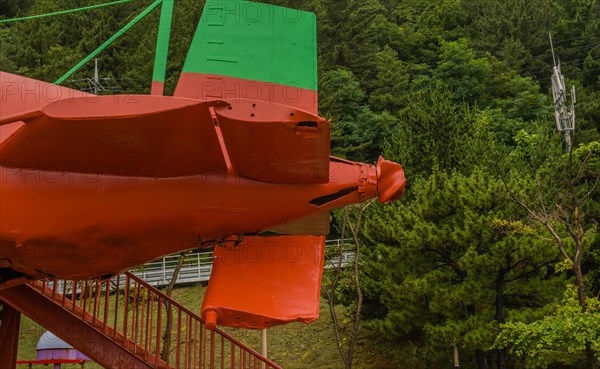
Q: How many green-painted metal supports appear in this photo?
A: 3